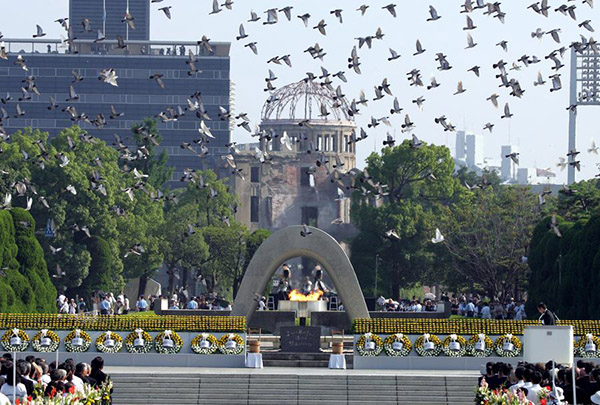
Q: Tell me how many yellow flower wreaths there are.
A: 15